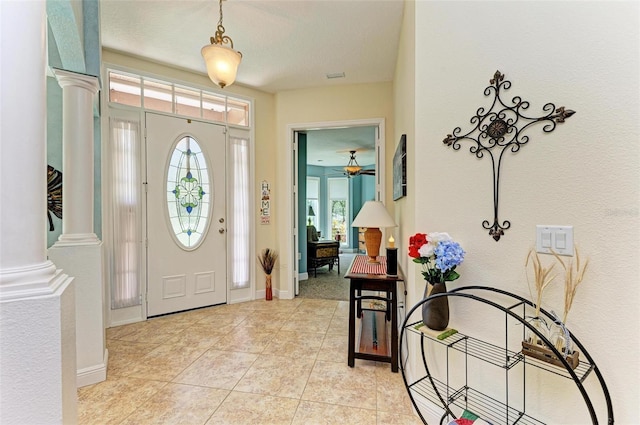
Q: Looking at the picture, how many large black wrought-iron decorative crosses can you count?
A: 1